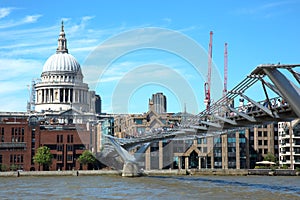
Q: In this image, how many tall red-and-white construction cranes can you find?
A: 2